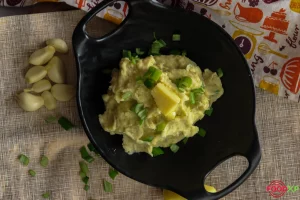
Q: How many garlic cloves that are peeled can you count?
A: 8